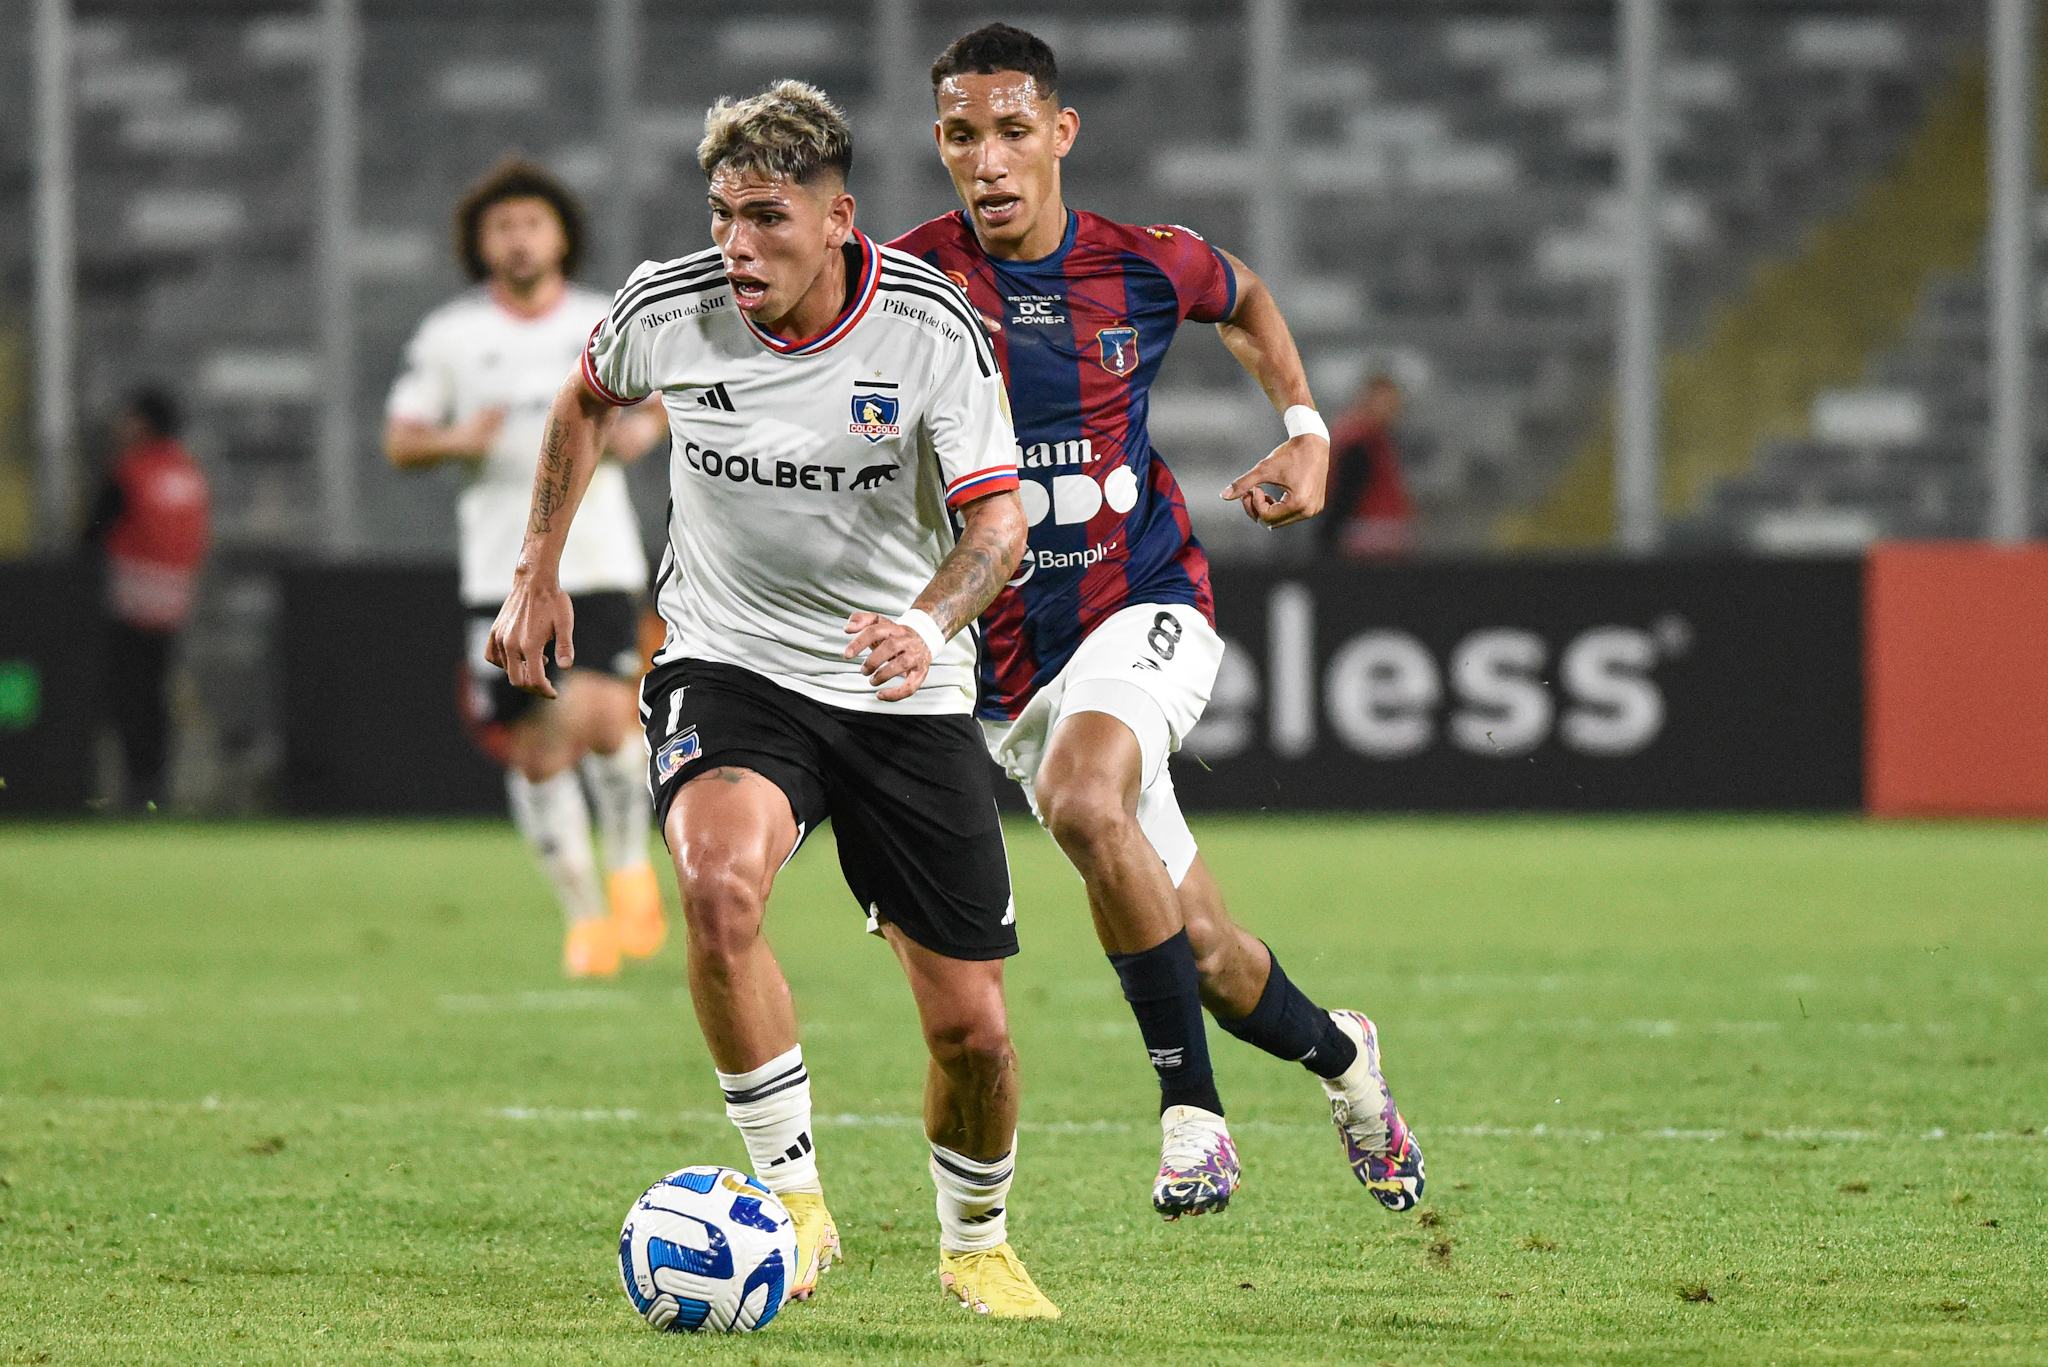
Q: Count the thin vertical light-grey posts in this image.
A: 7